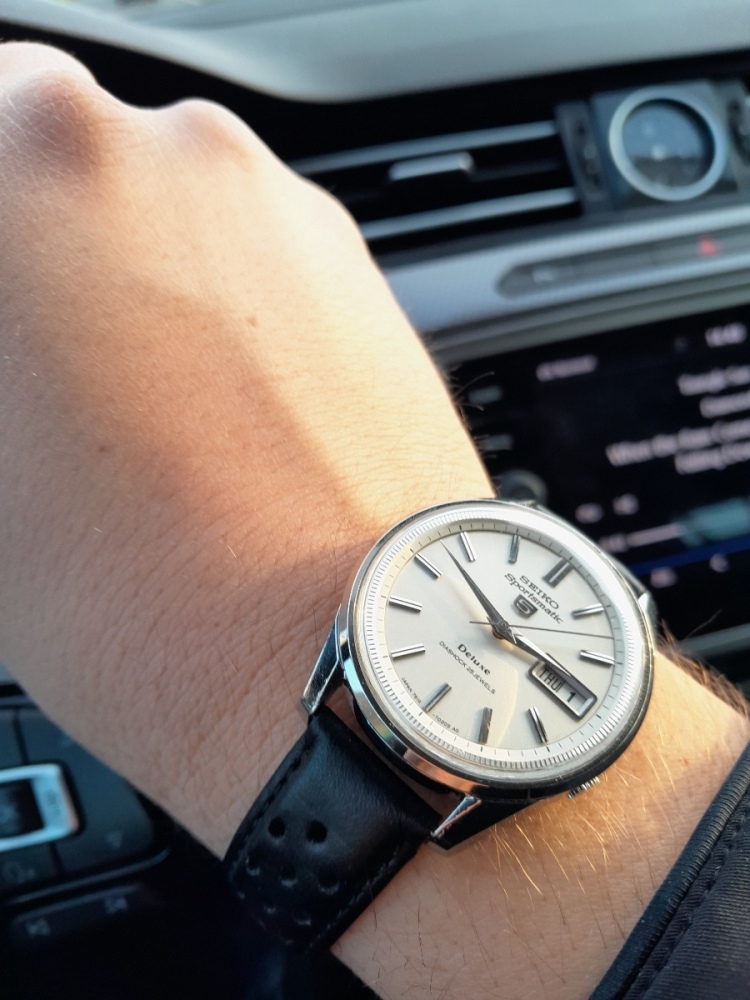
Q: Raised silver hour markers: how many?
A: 11